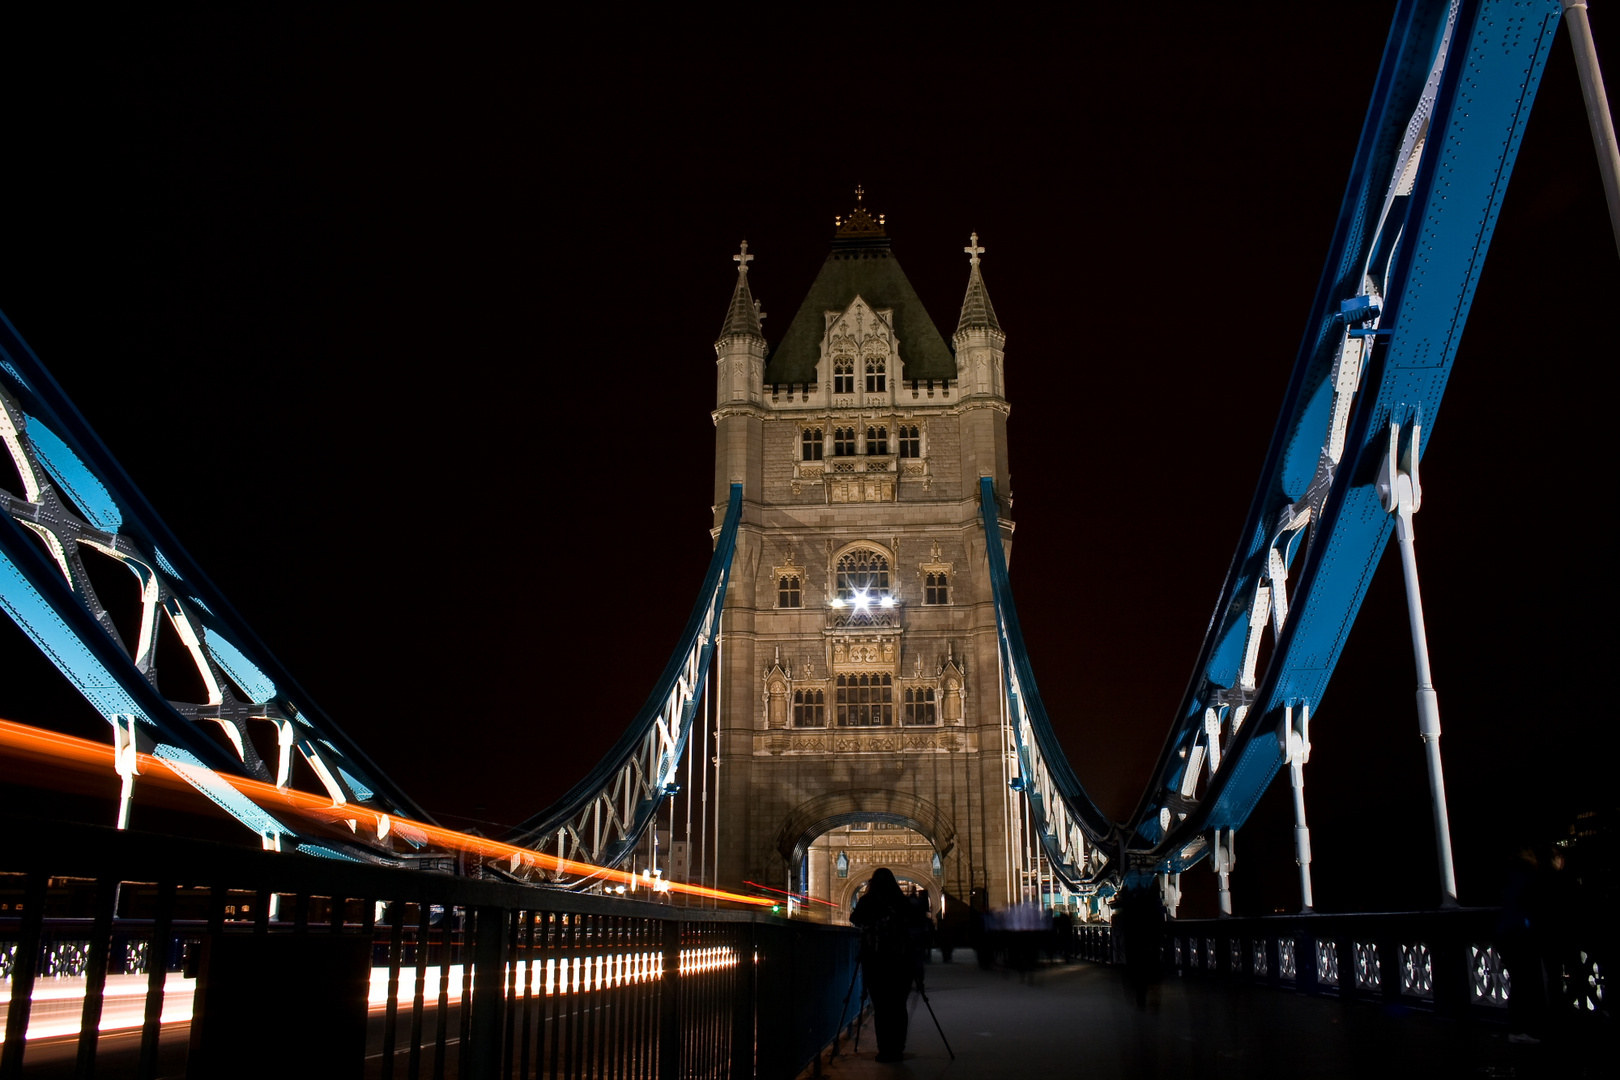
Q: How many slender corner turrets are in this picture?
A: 2